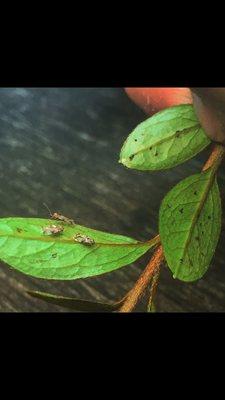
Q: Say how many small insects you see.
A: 3